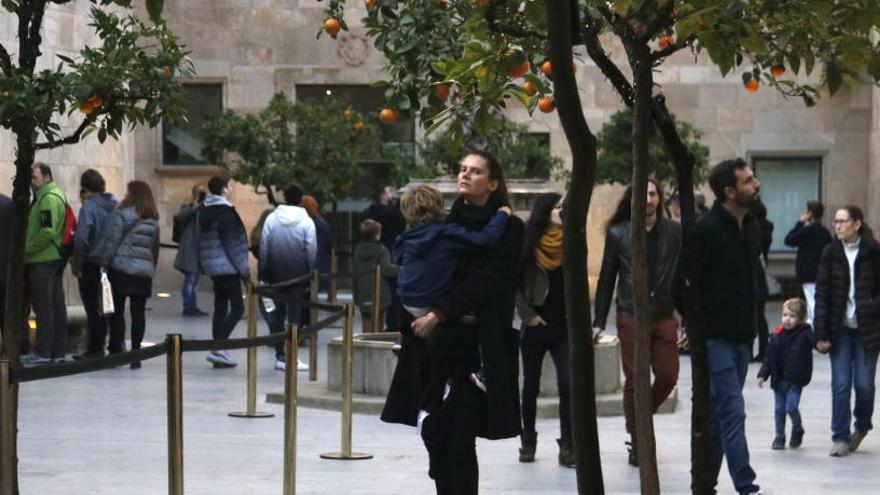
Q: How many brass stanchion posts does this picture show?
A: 8